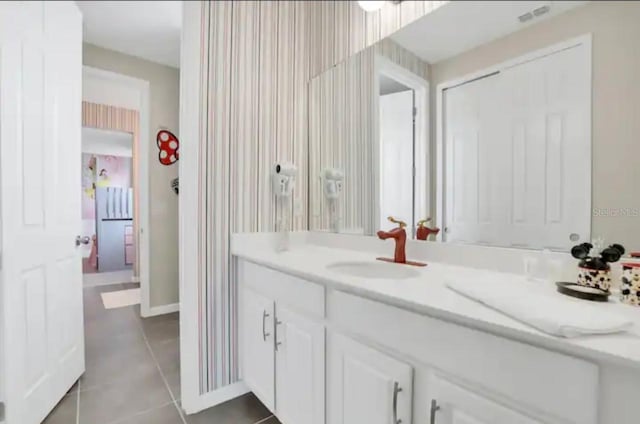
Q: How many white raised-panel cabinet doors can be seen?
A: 4